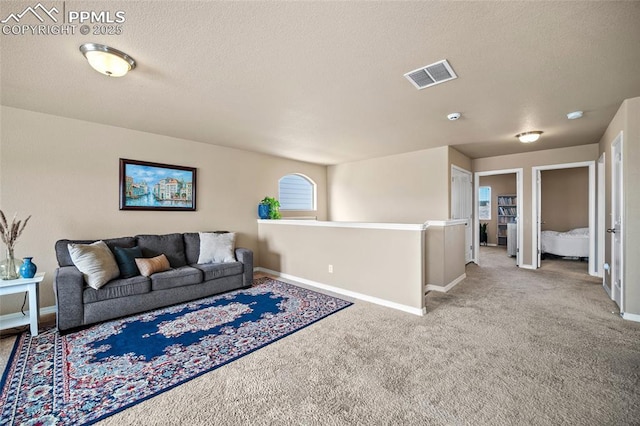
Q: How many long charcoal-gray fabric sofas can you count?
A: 1